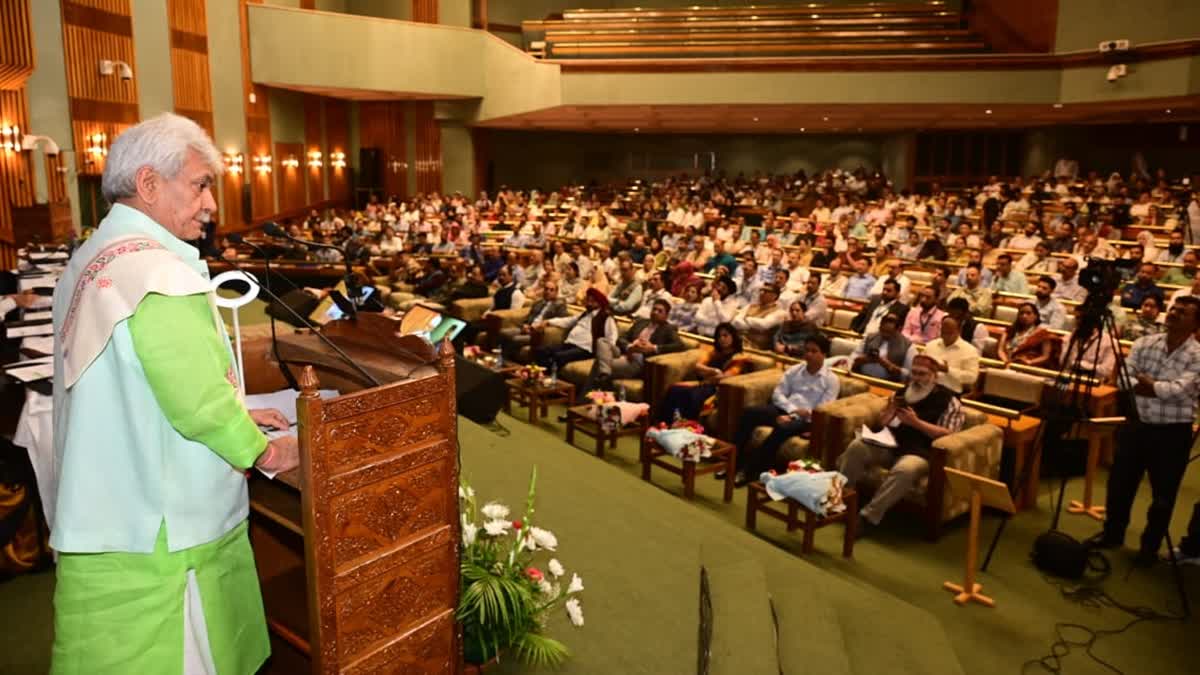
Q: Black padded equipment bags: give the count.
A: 1